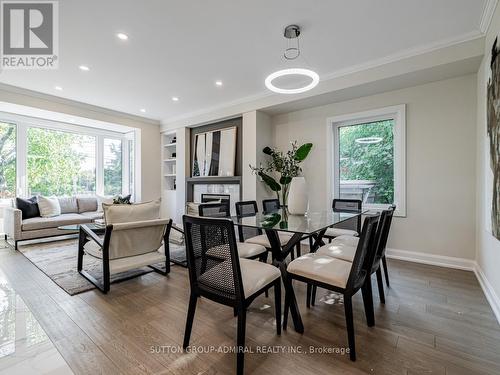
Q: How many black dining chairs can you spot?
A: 8